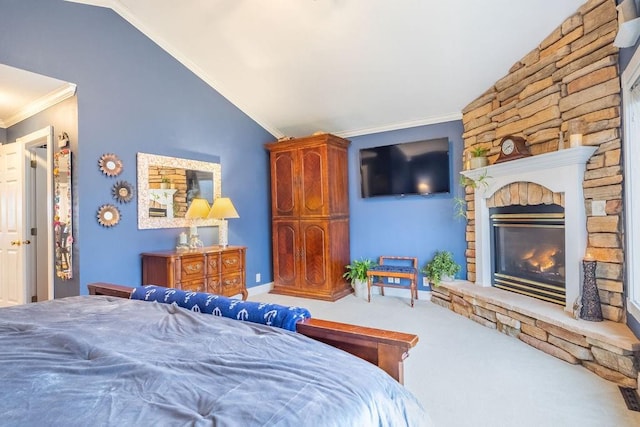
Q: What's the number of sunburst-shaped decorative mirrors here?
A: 3